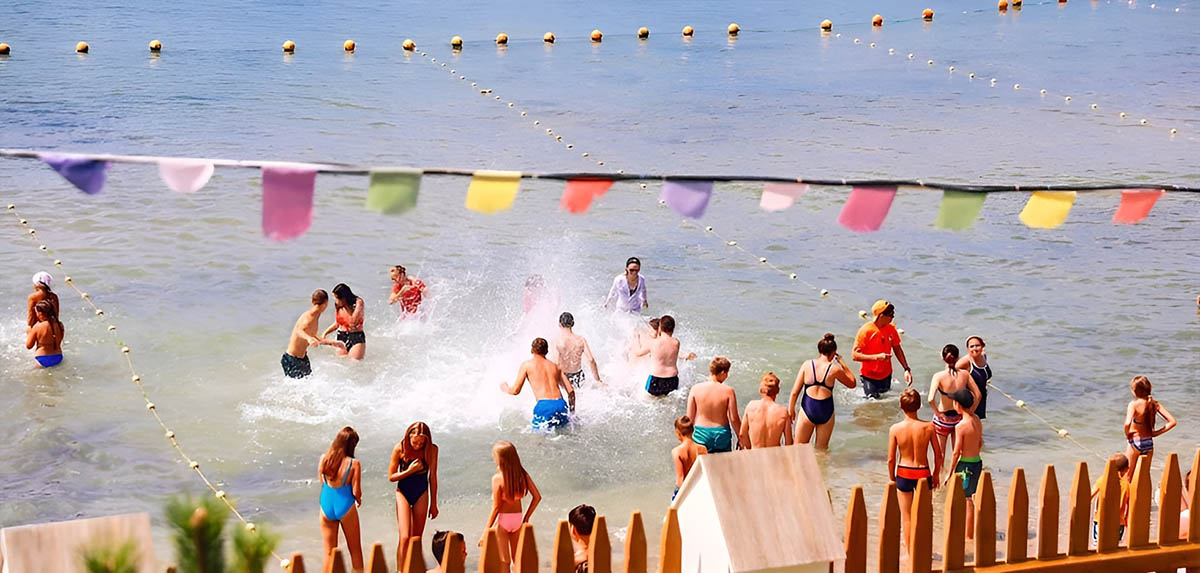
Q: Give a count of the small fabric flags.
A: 12